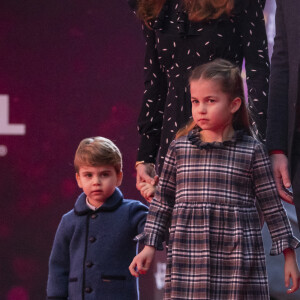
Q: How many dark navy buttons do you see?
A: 4